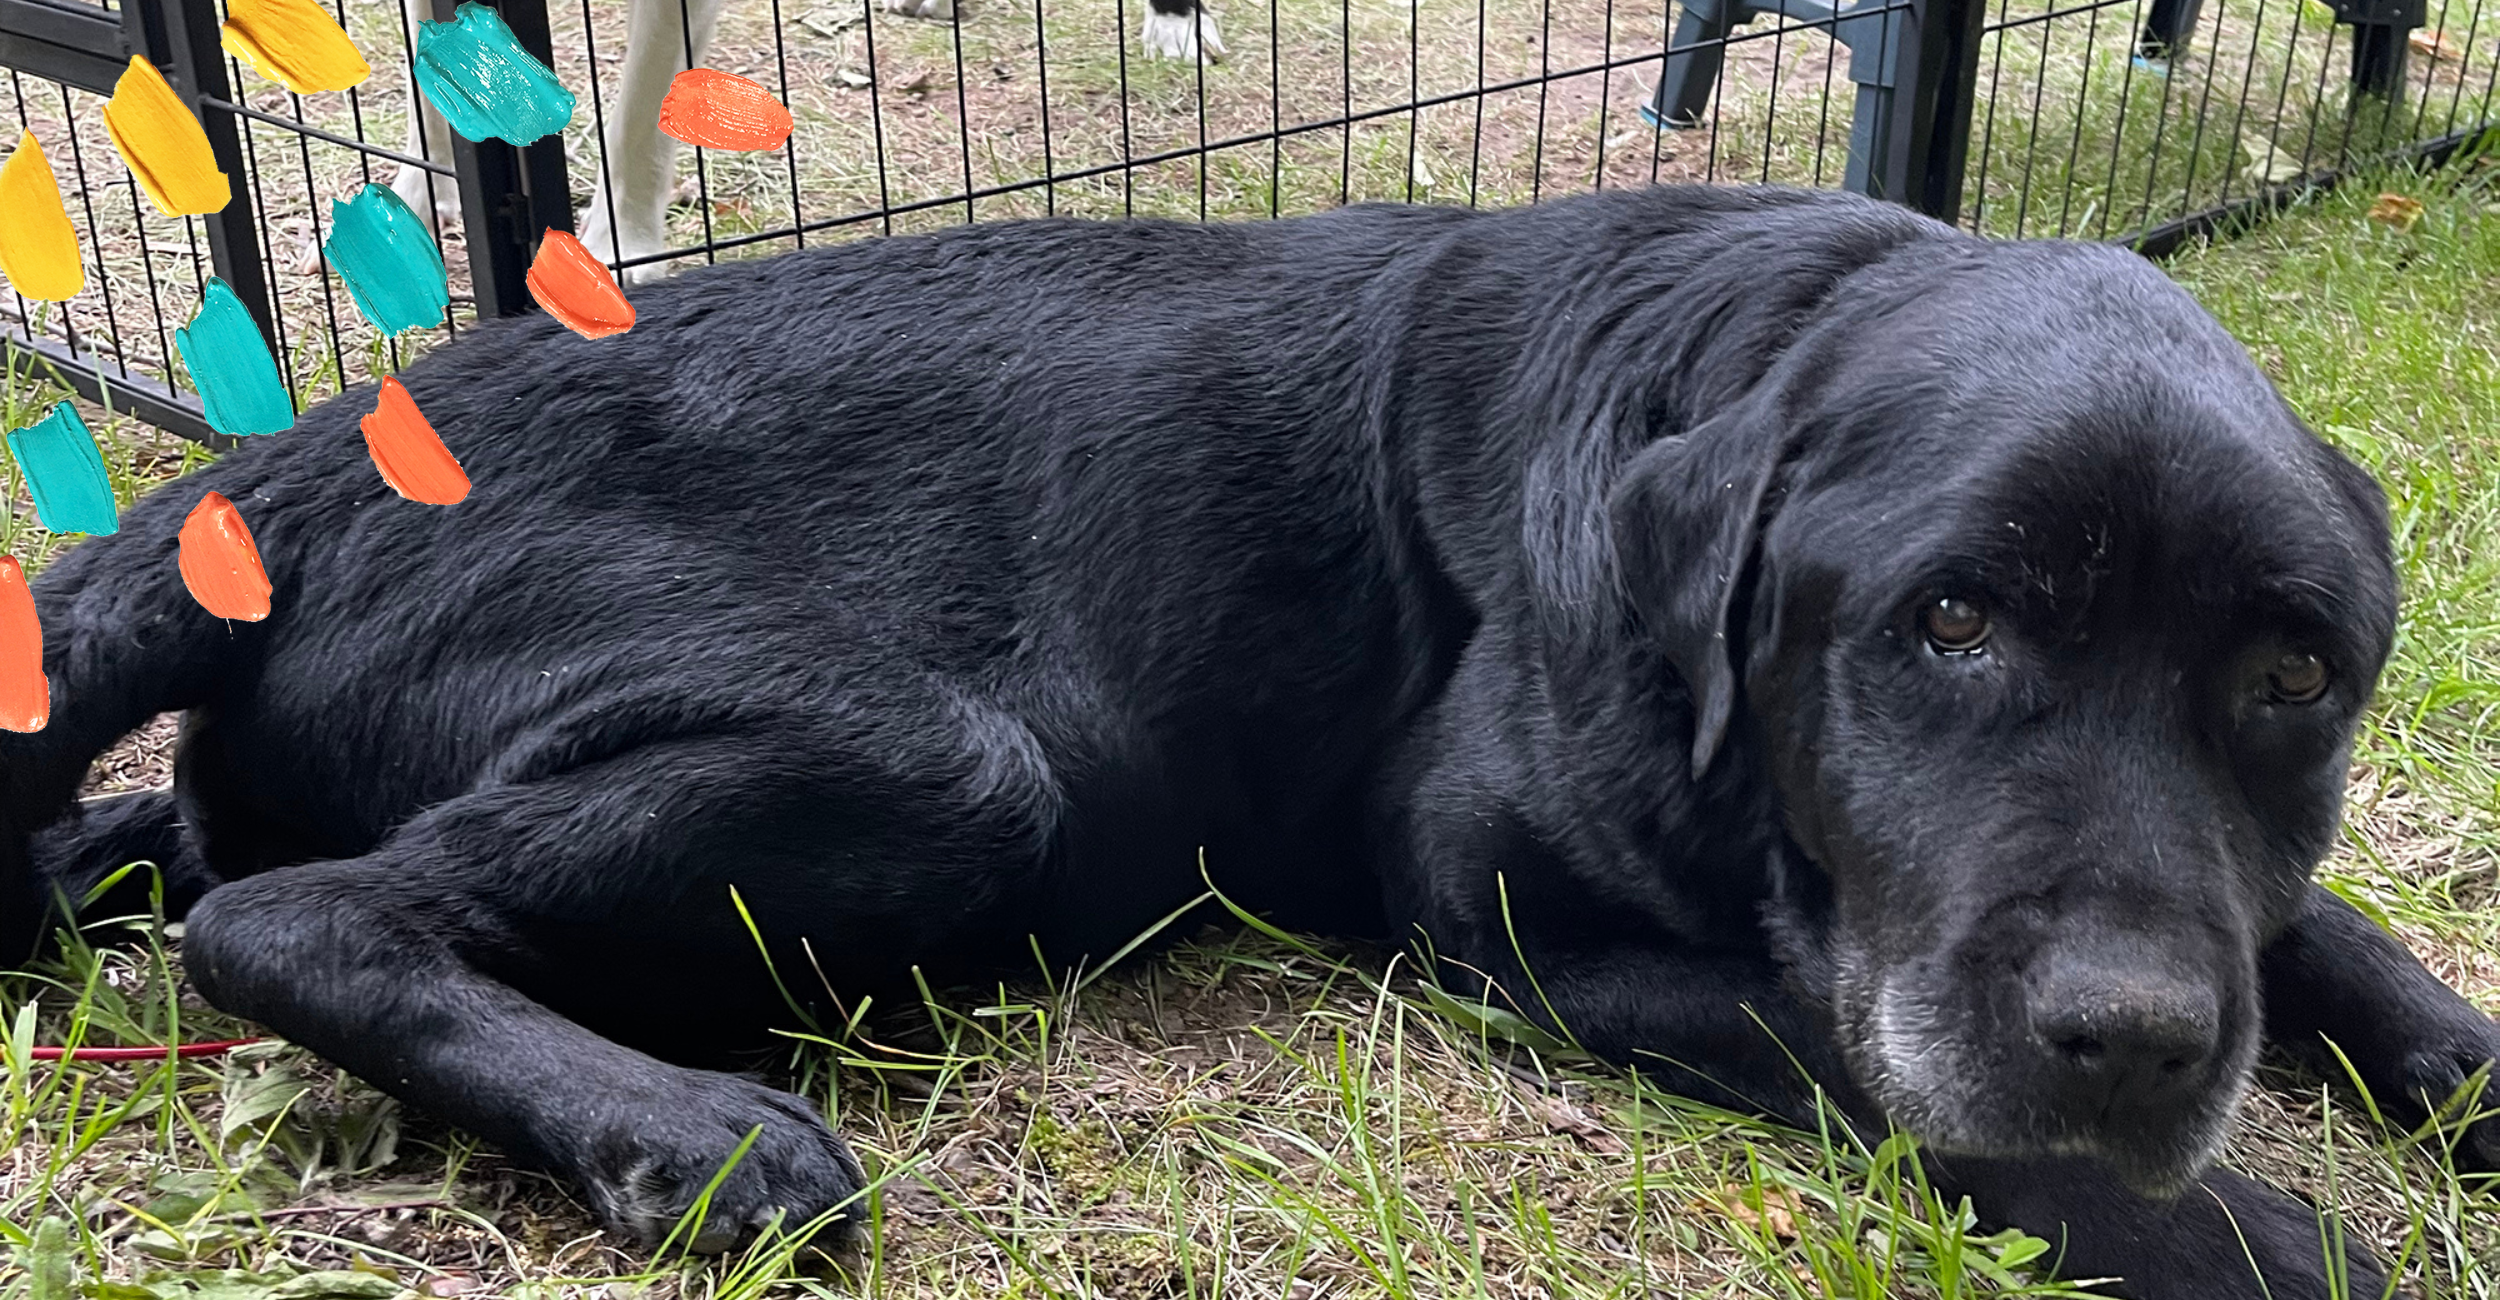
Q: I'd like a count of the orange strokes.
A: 5